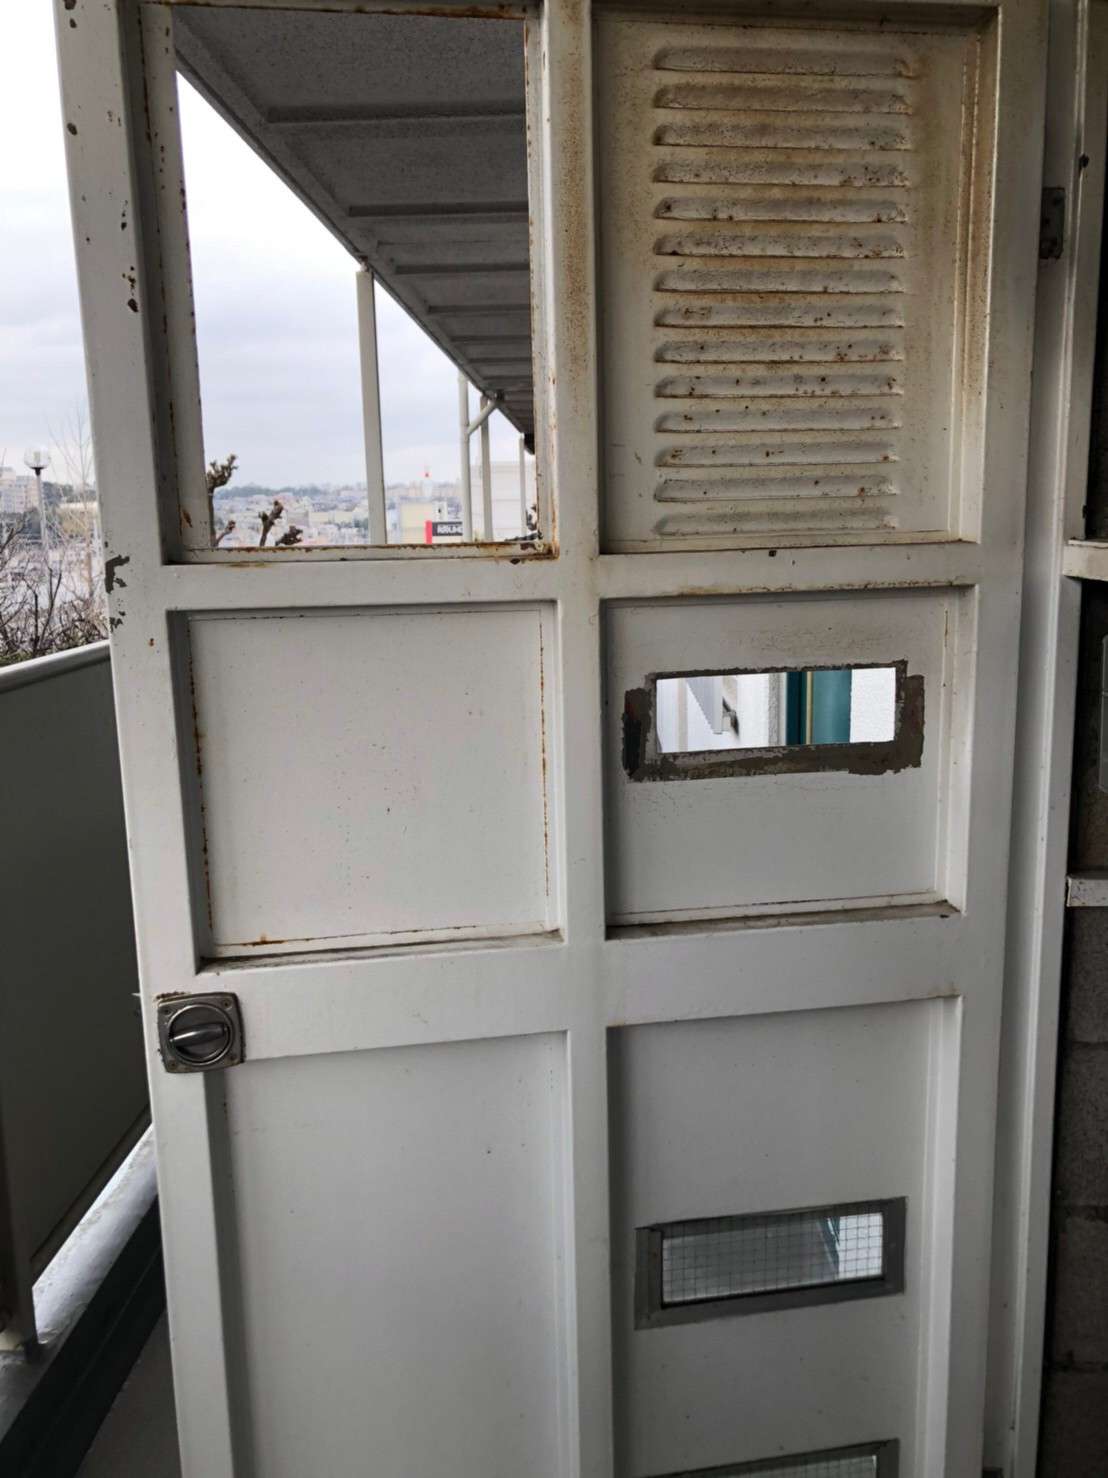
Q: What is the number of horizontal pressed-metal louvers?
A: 14